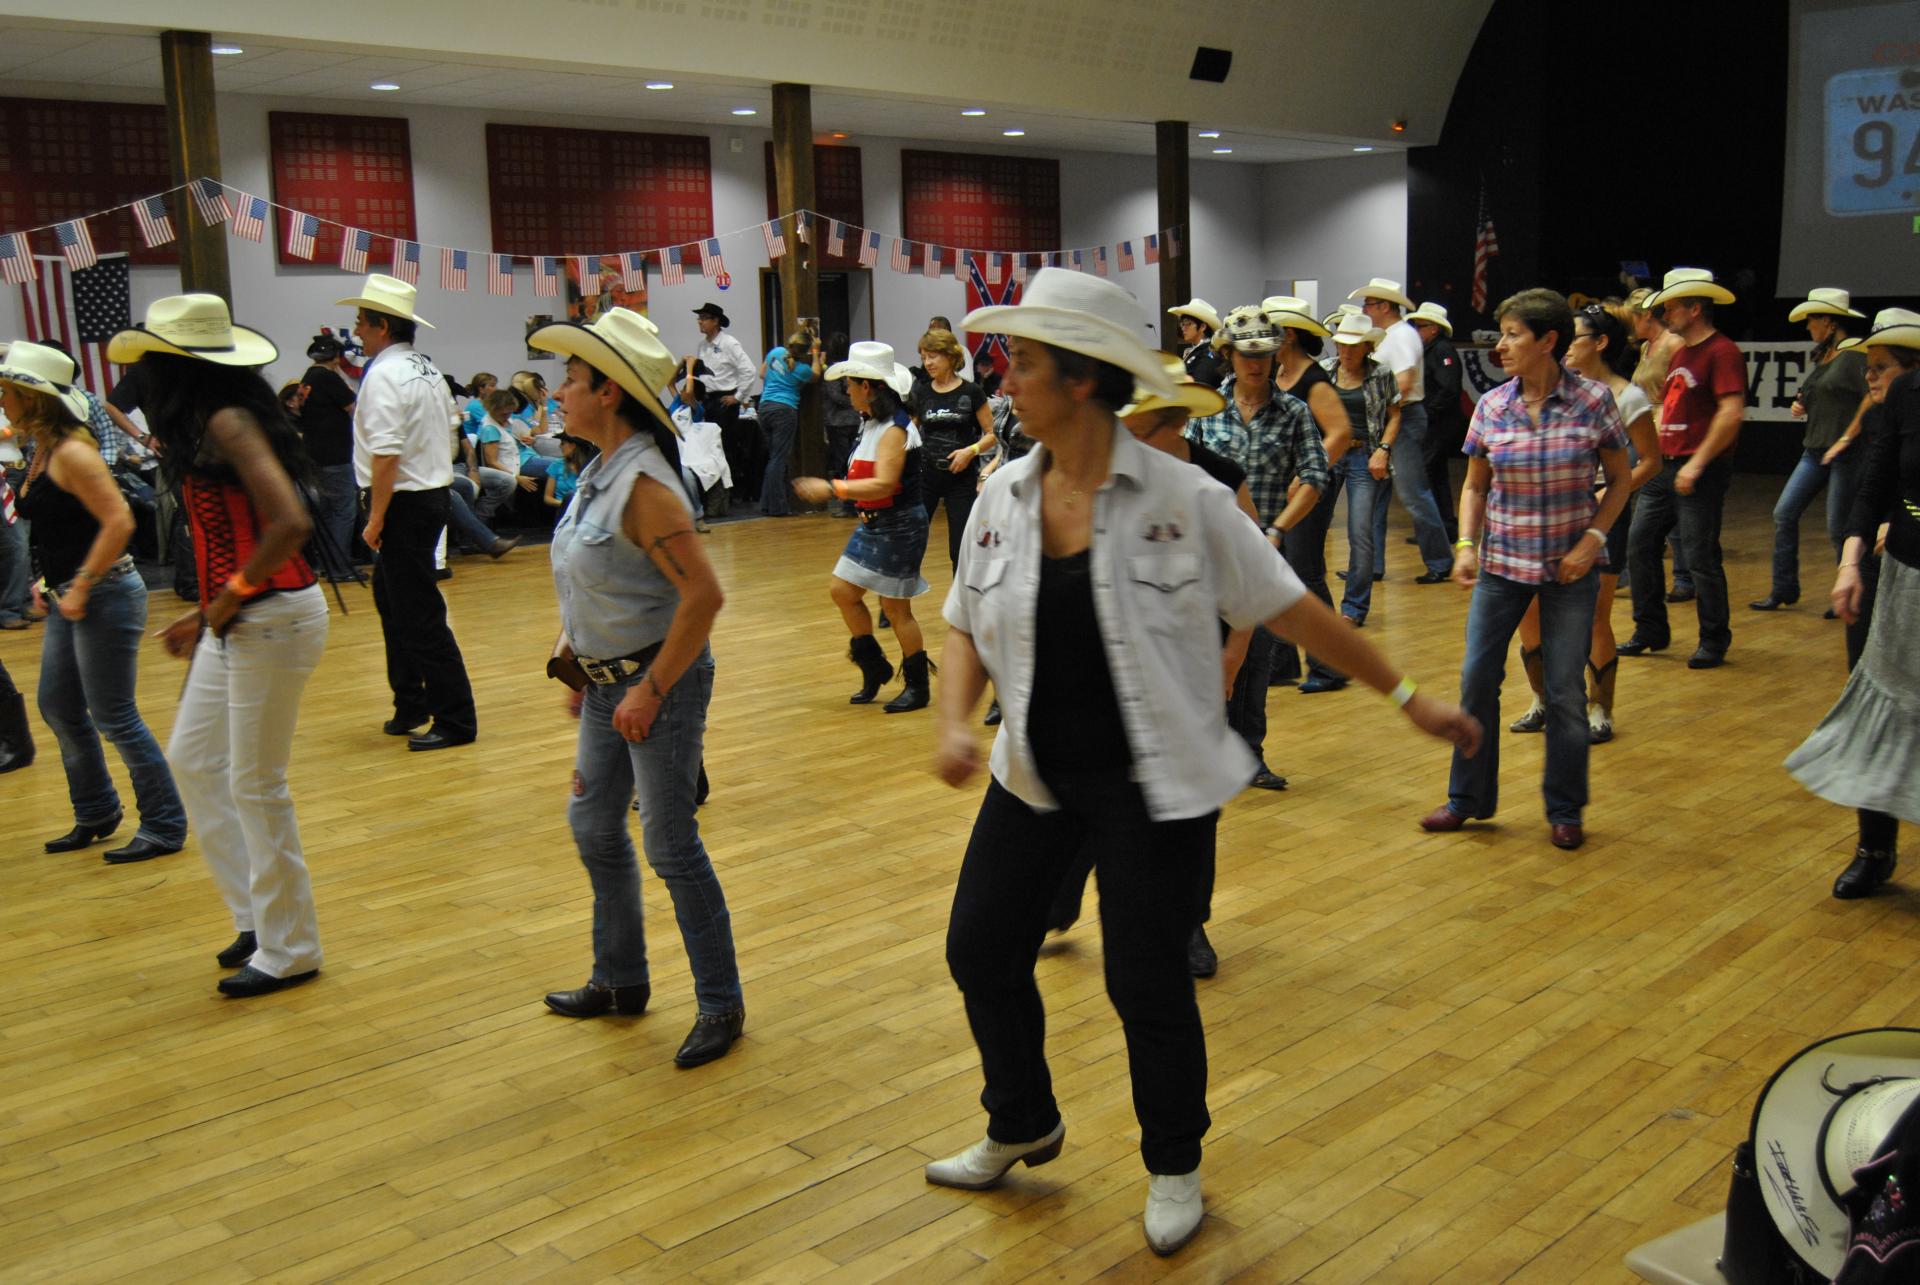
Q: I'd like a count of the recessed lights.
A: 9